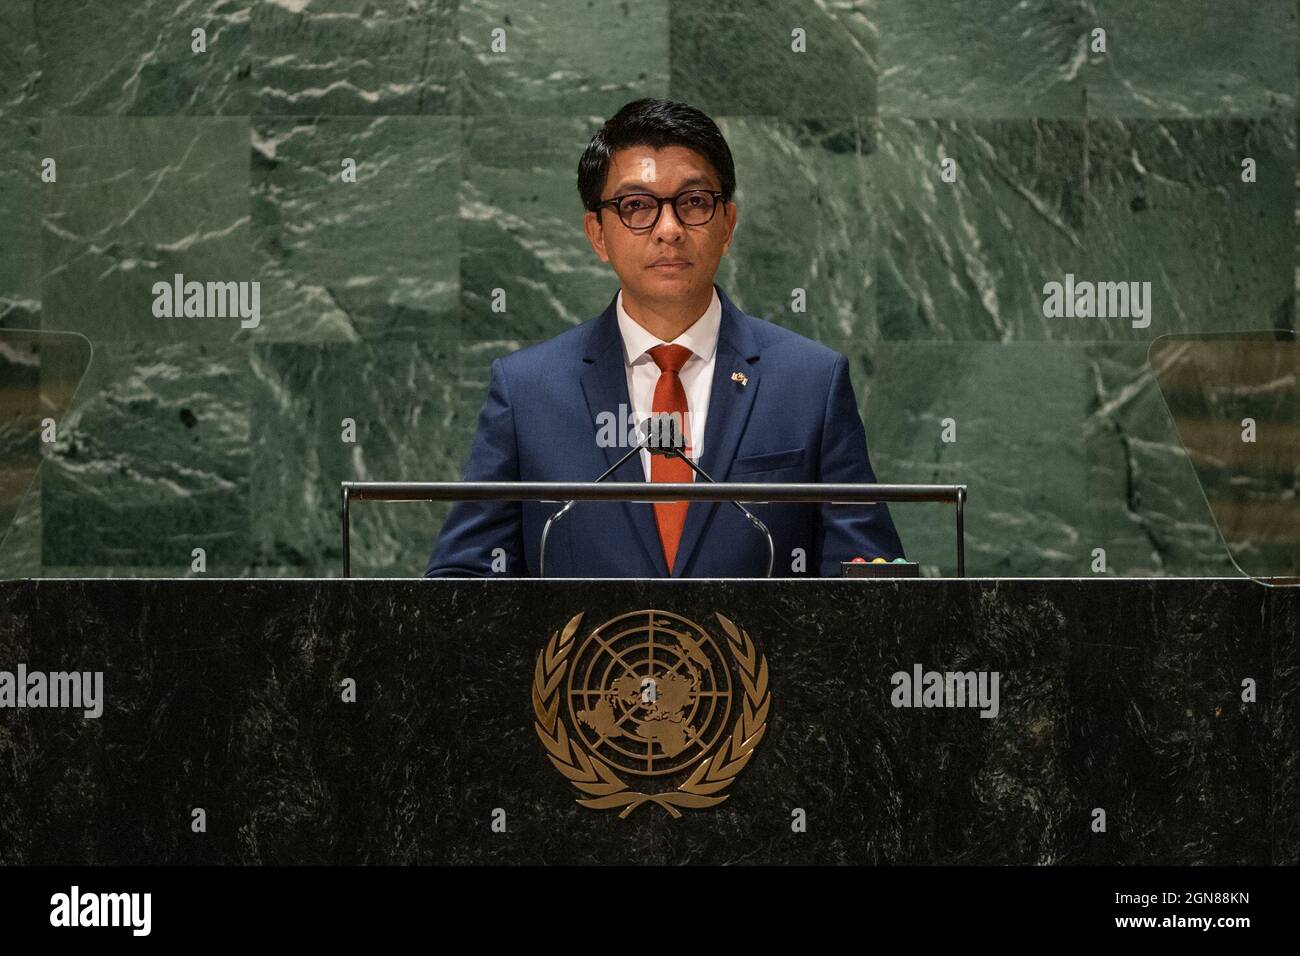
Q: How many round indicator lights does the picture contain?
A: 3